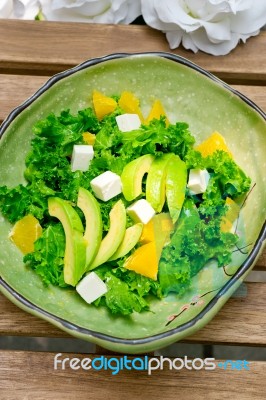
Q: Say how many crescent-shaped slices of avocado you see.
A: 7